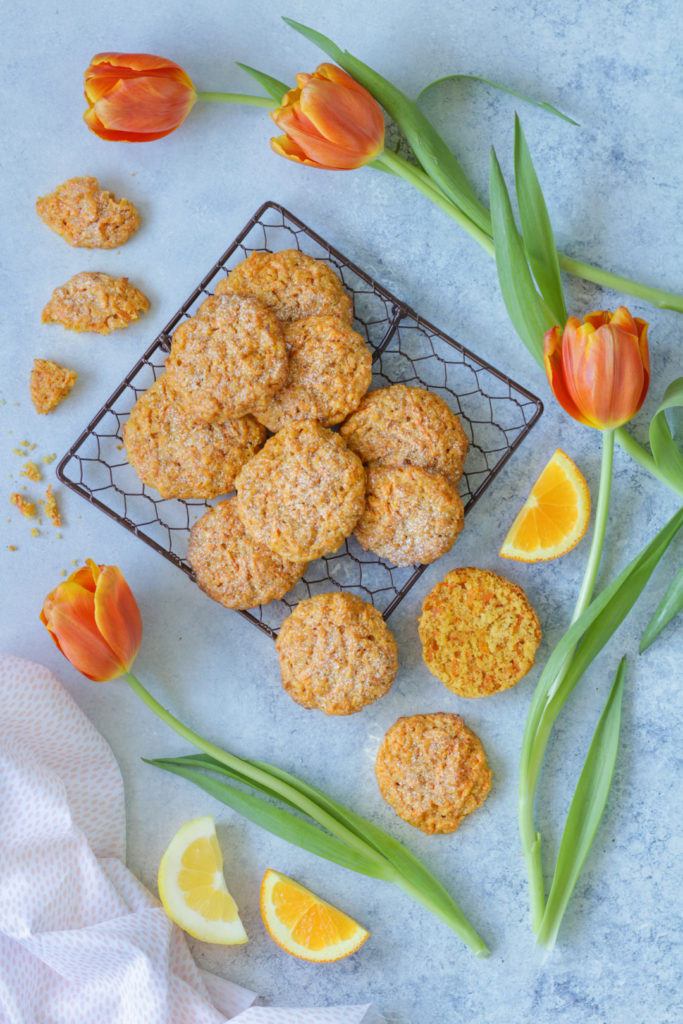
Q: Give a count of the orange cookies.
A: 11